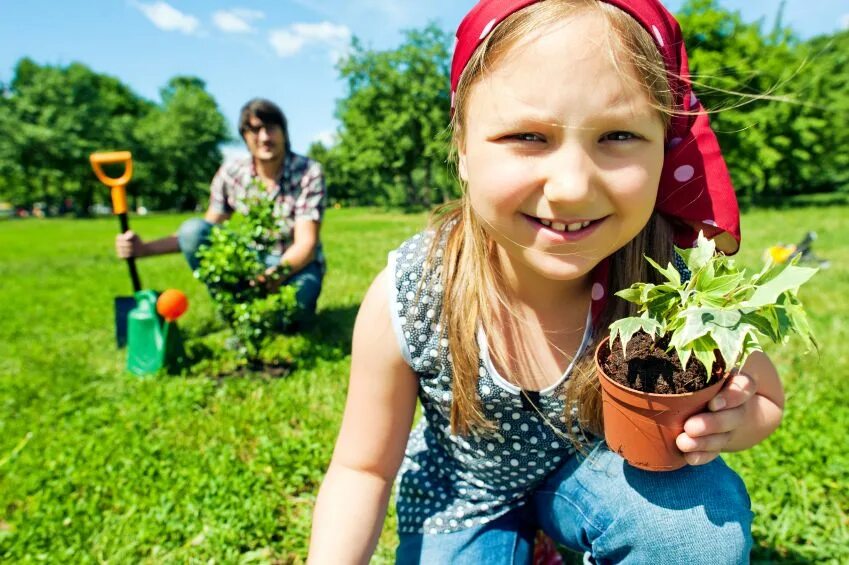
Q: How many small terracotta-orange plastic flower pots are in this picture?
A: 1